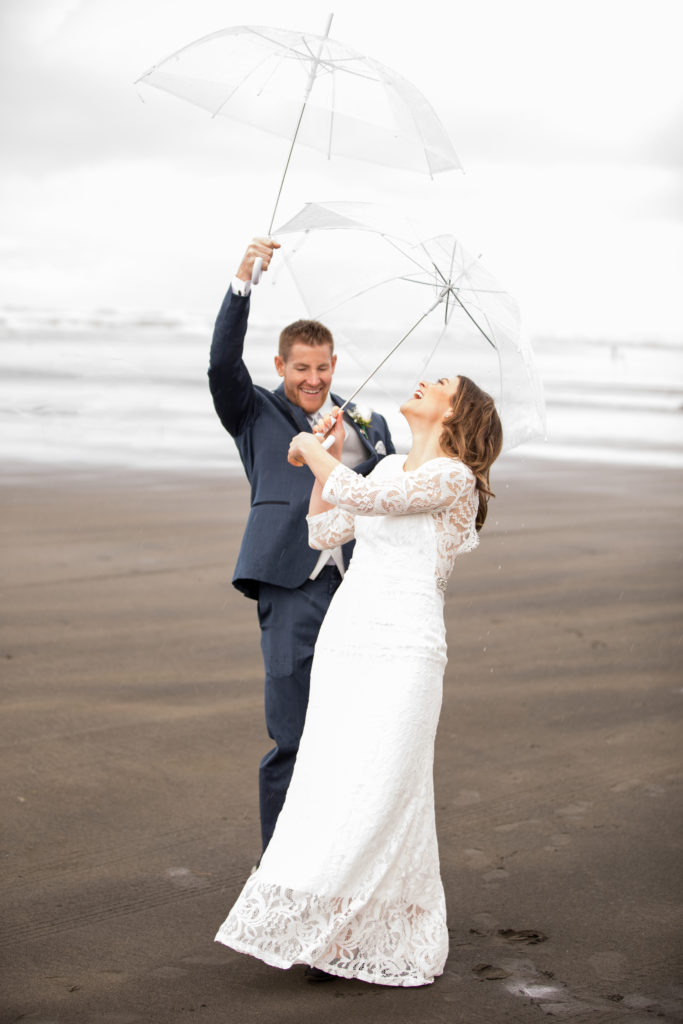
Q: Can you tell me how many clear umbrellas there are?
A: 2